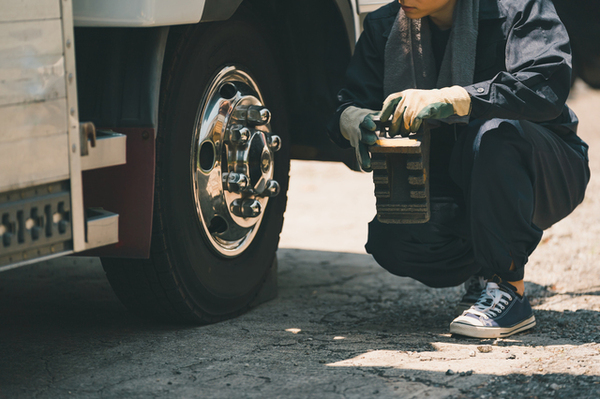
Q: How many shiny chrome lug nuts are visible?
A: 6